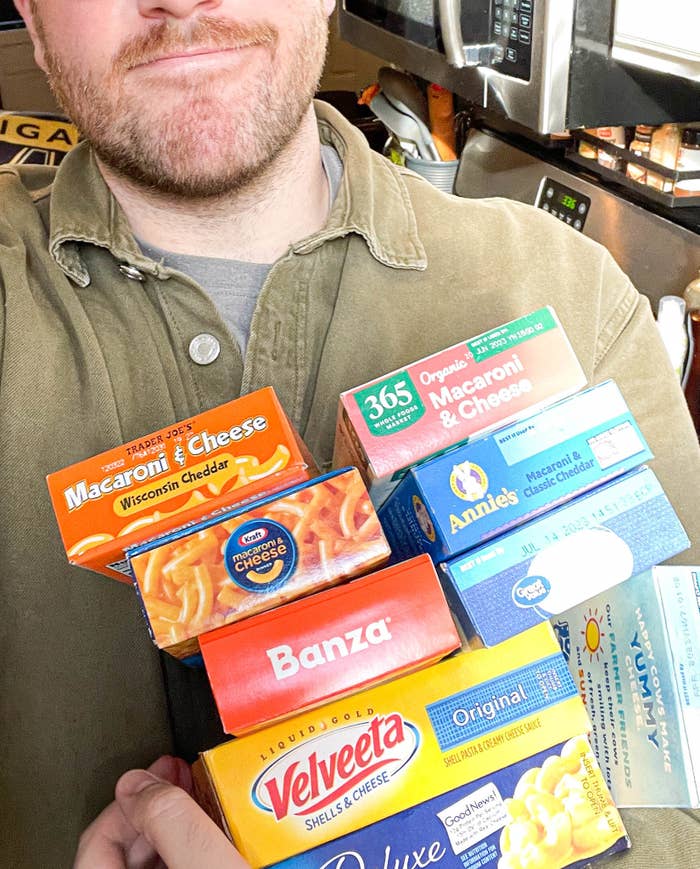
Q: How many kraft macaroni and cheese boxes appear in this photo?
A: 1